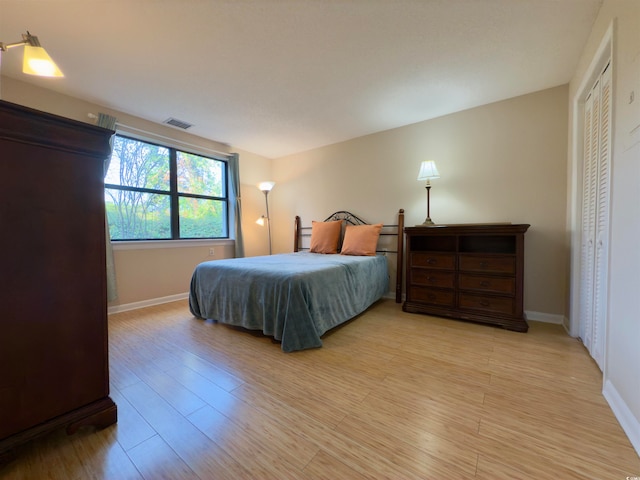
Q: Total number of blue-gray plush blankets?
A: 1